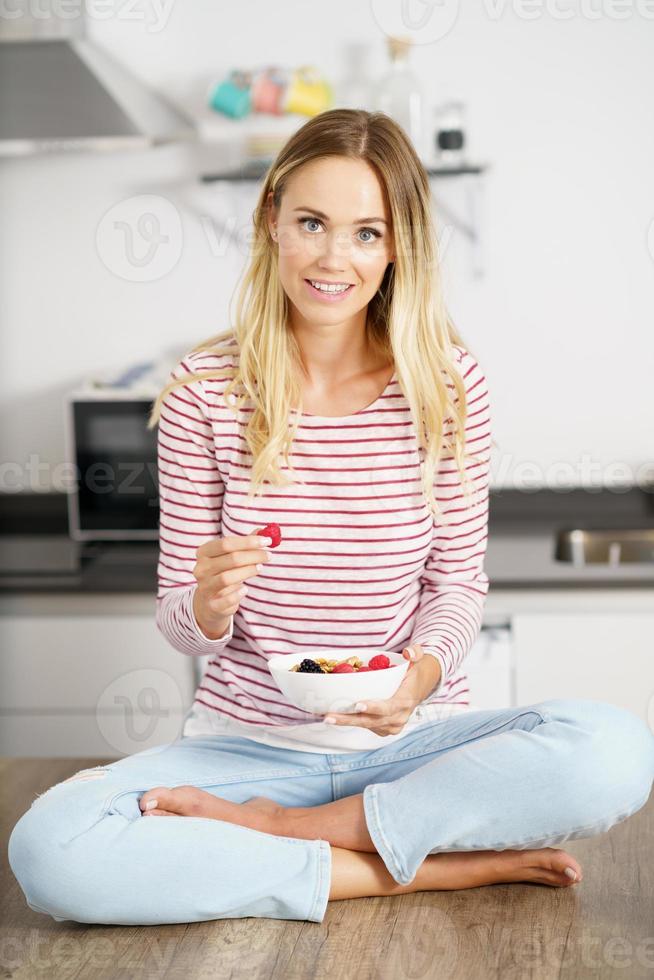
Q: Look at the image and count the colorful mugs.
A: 3